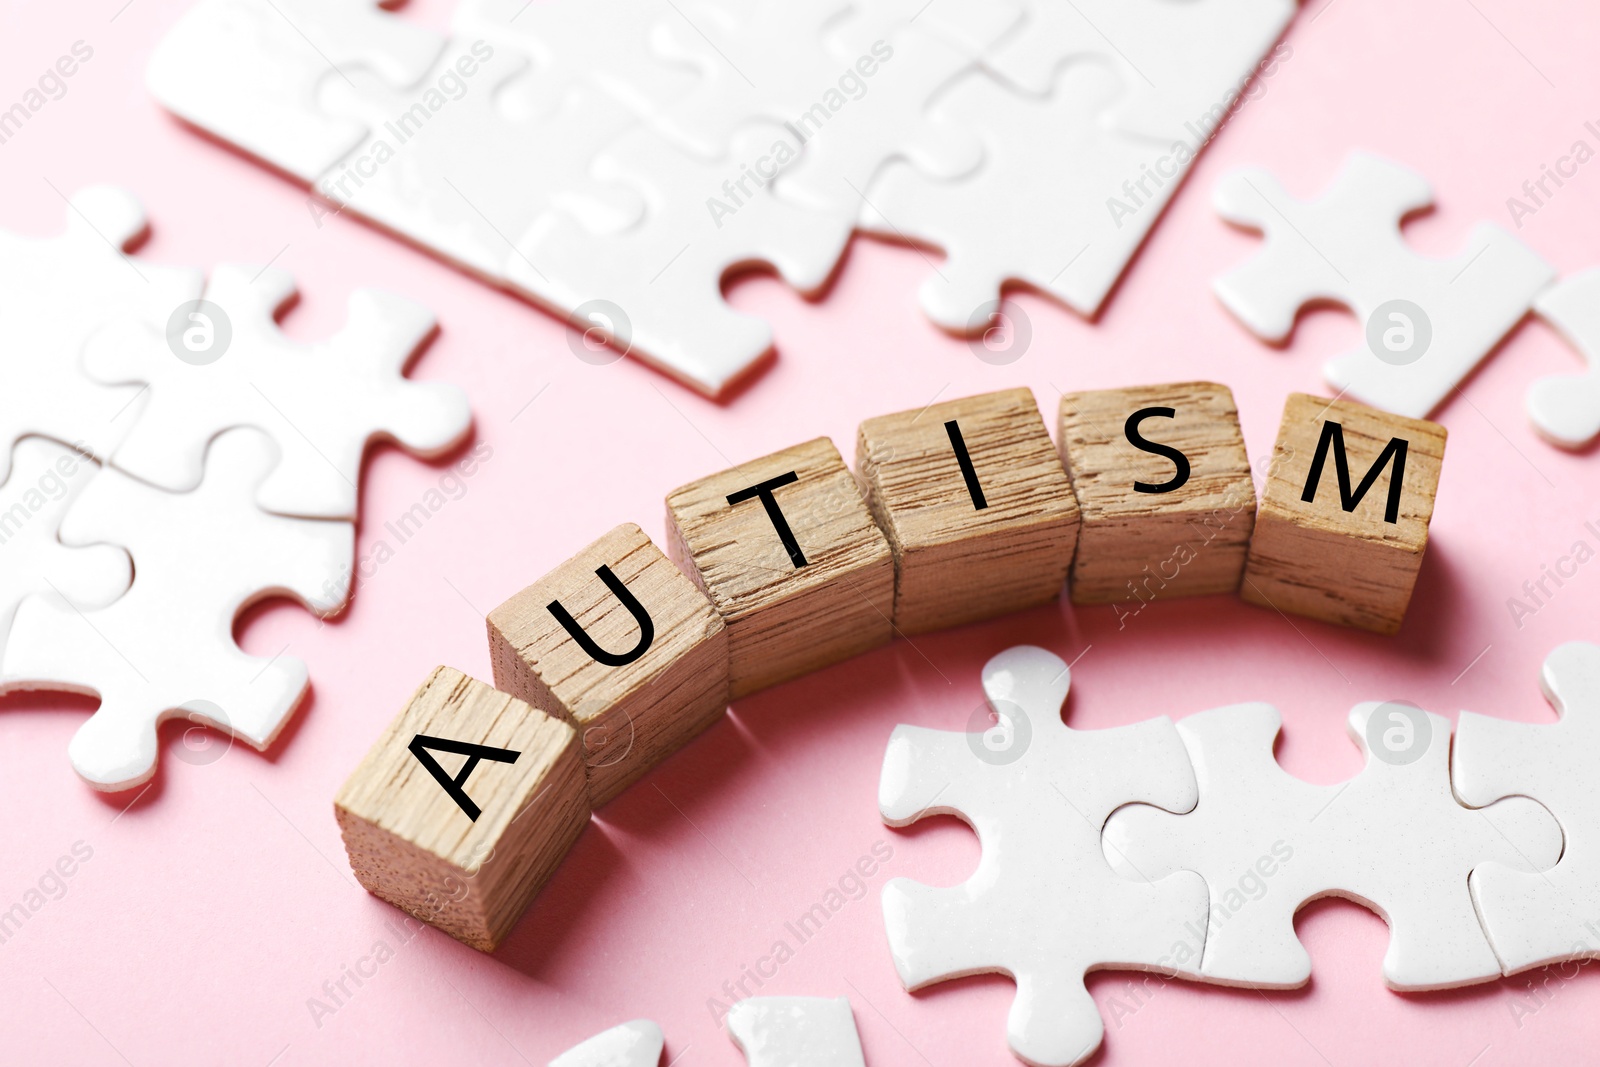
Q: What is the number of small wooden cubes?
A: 6